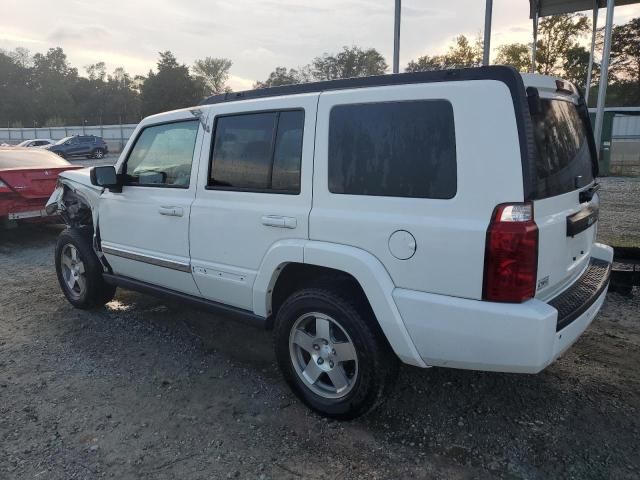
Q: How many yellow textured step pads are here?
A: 0